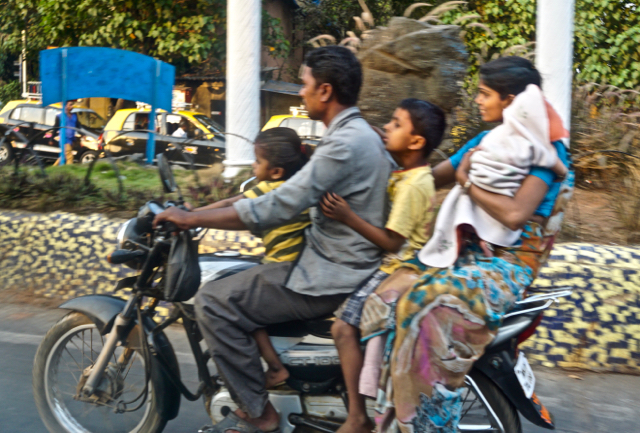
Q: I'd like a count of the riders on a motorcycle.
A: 5